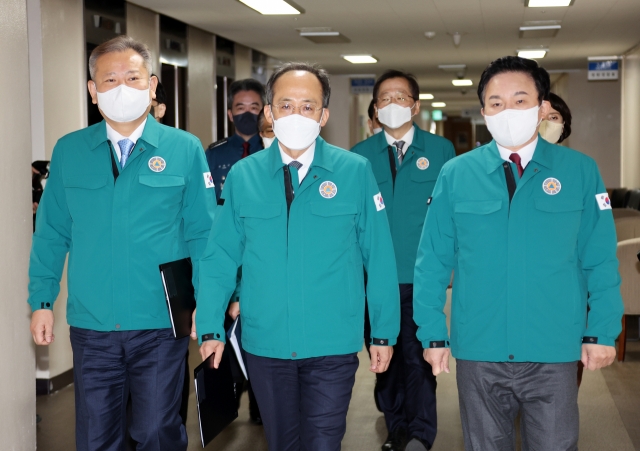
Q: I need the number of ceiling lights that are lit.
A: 7